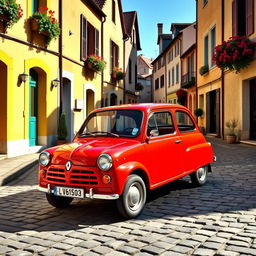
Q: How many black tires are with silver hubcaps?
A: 2